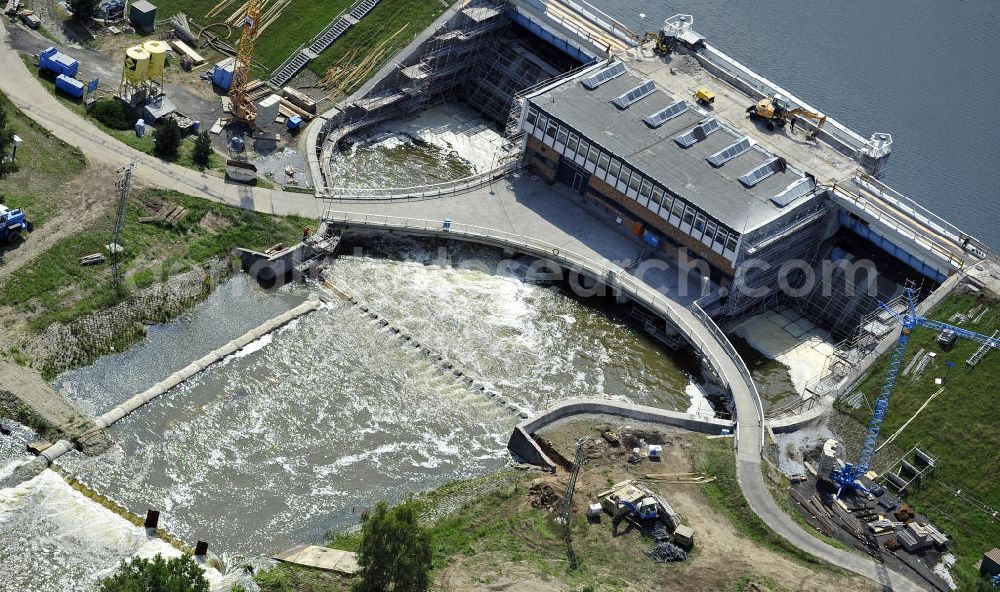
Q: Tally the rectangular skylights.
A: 7